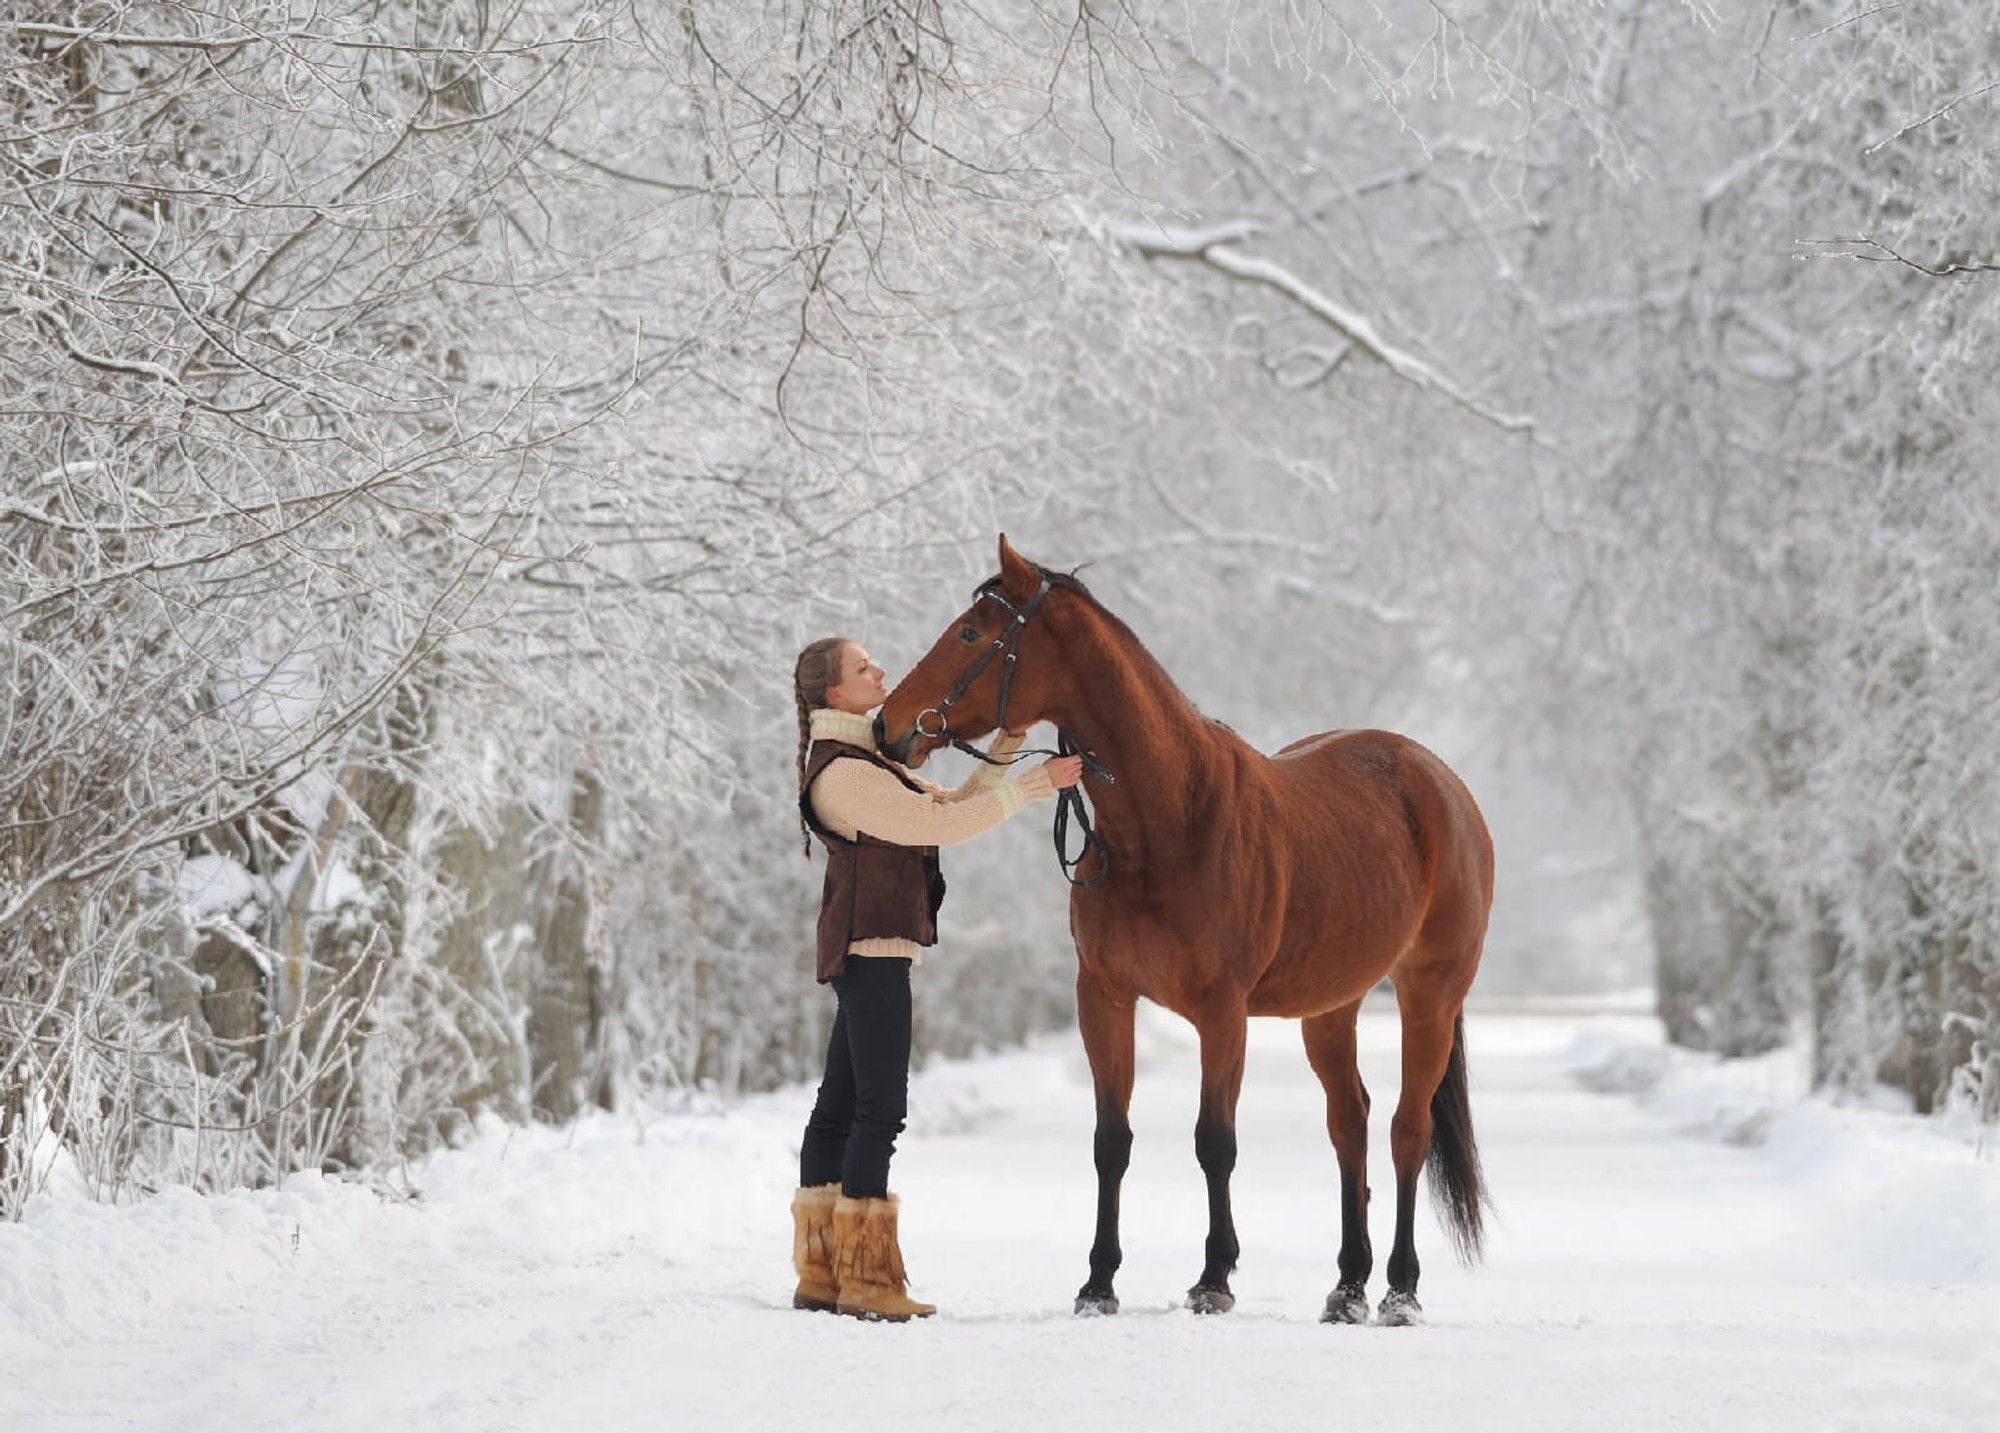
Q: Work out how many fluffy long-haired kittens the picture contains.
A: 0